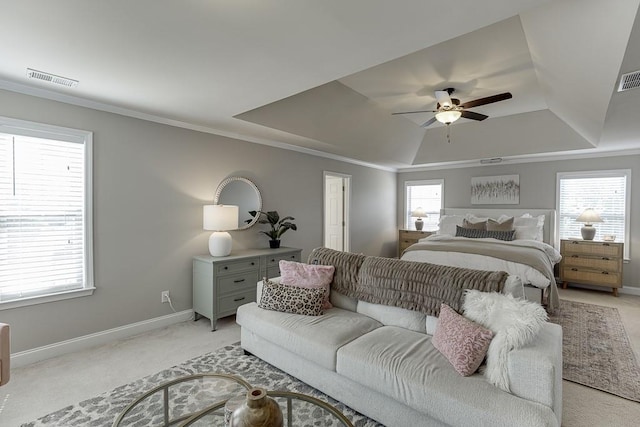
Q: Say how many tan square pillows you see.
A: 2